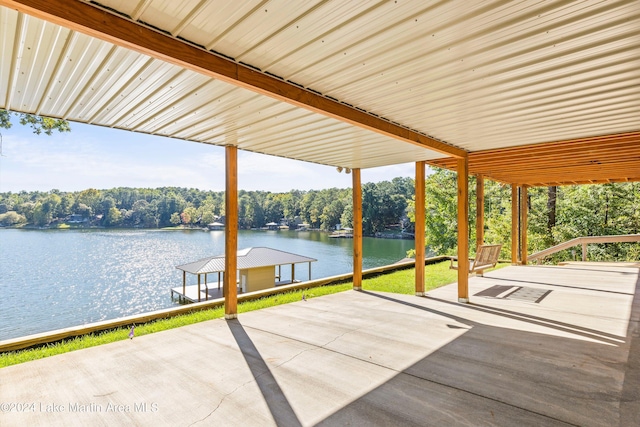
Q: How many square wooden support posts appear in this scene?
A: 7